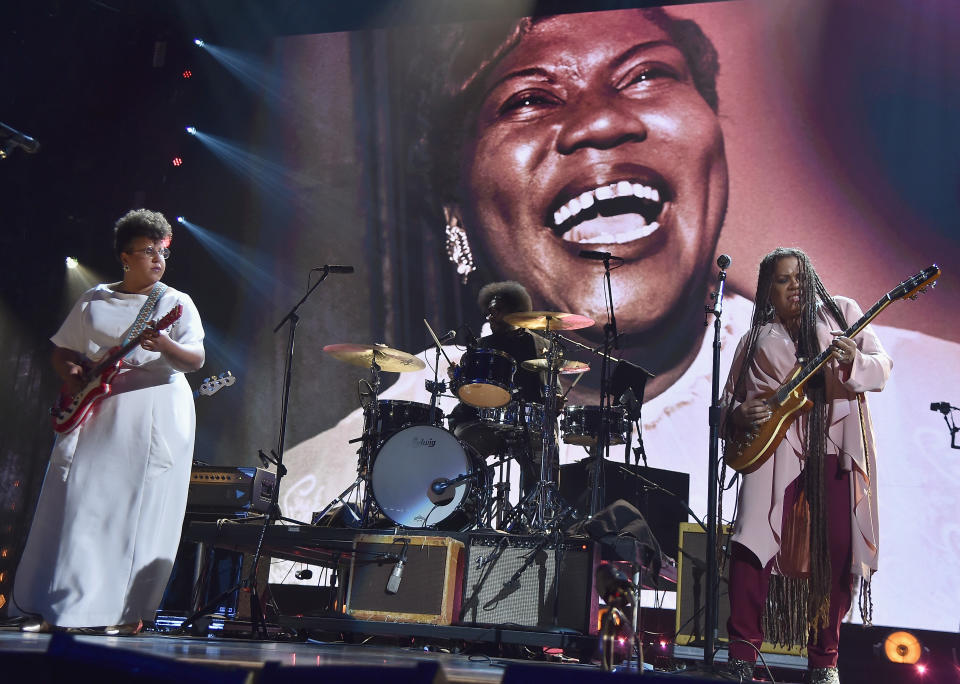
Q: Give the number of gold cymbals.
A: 3